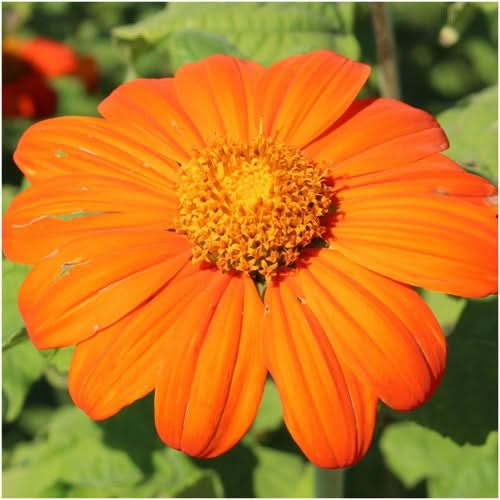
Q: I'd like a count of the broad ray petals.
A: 13